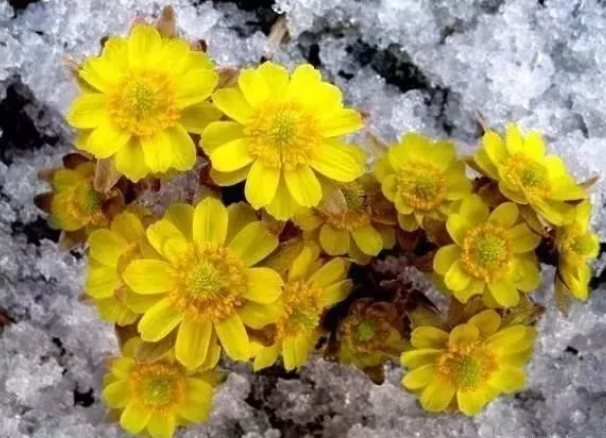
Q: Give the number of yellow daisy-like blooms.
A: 14